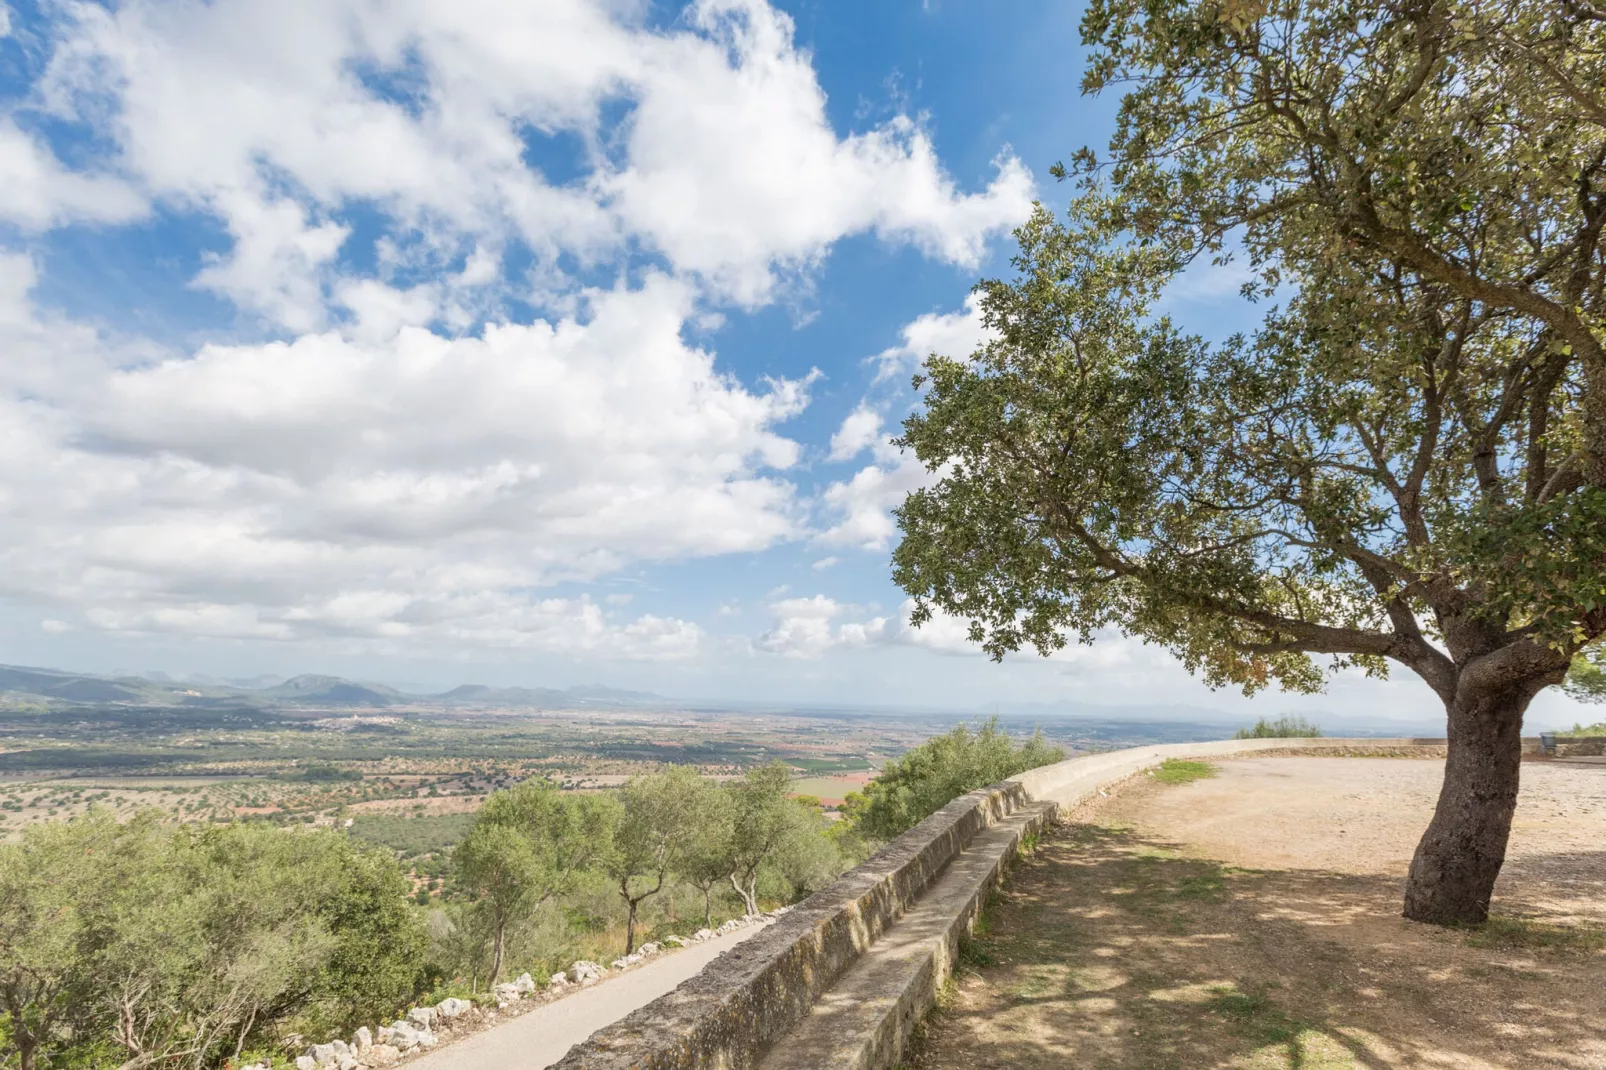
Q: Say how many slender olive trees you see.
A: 4